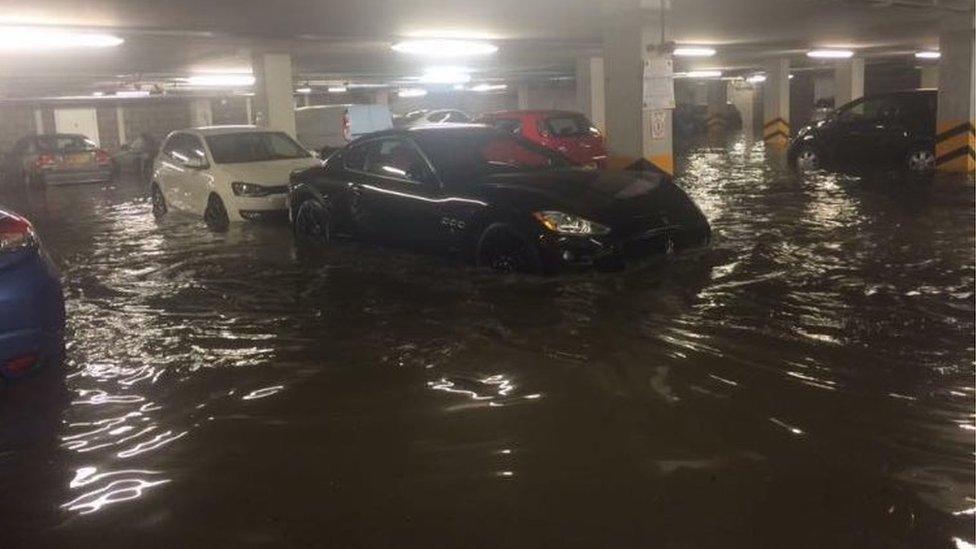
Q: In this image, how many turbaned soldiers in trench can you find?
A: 0